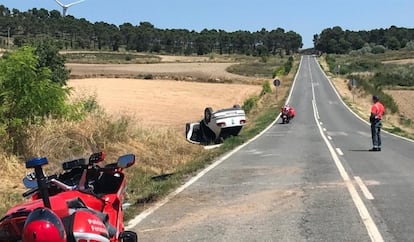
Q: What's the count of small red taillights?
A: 2